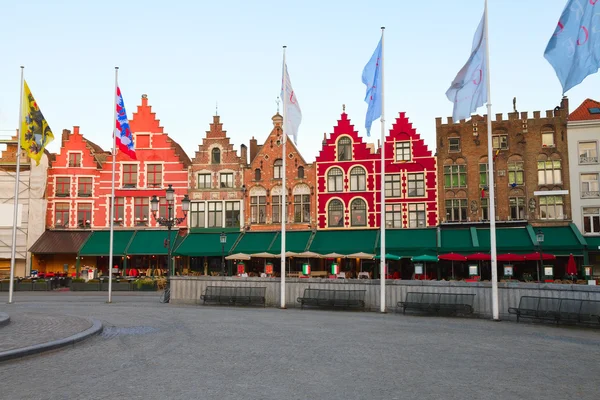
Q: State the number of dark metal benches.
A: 4